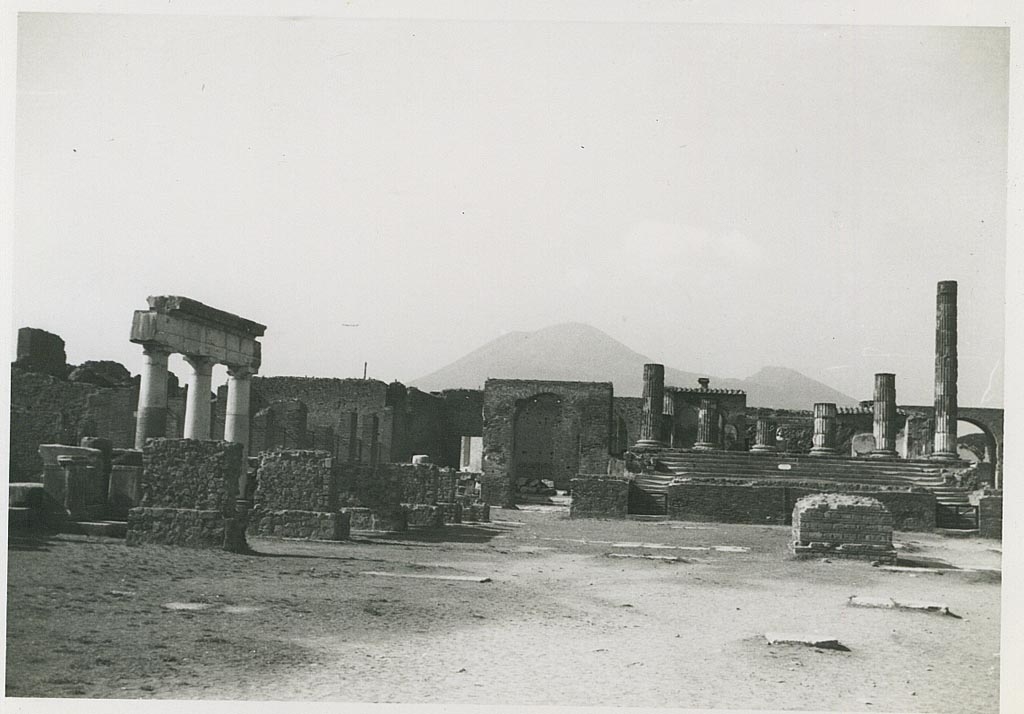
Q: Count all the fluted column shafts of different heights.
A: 6